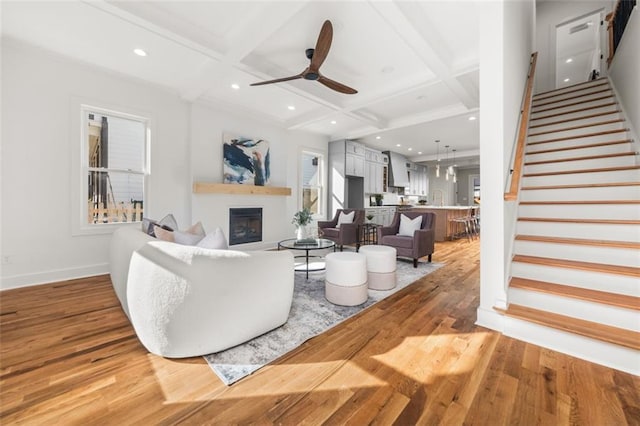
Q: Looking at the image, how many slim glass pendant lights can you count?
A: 3